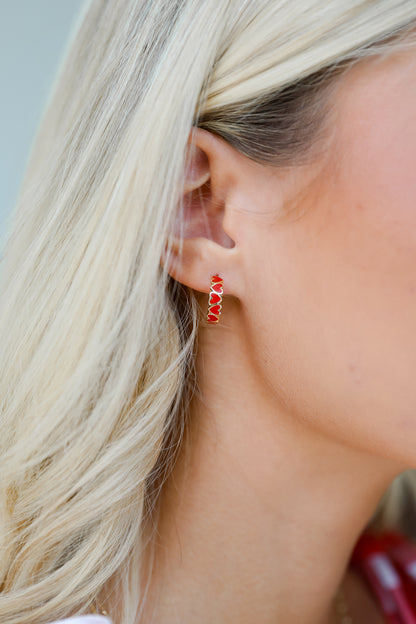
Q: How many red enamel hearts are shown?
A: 5